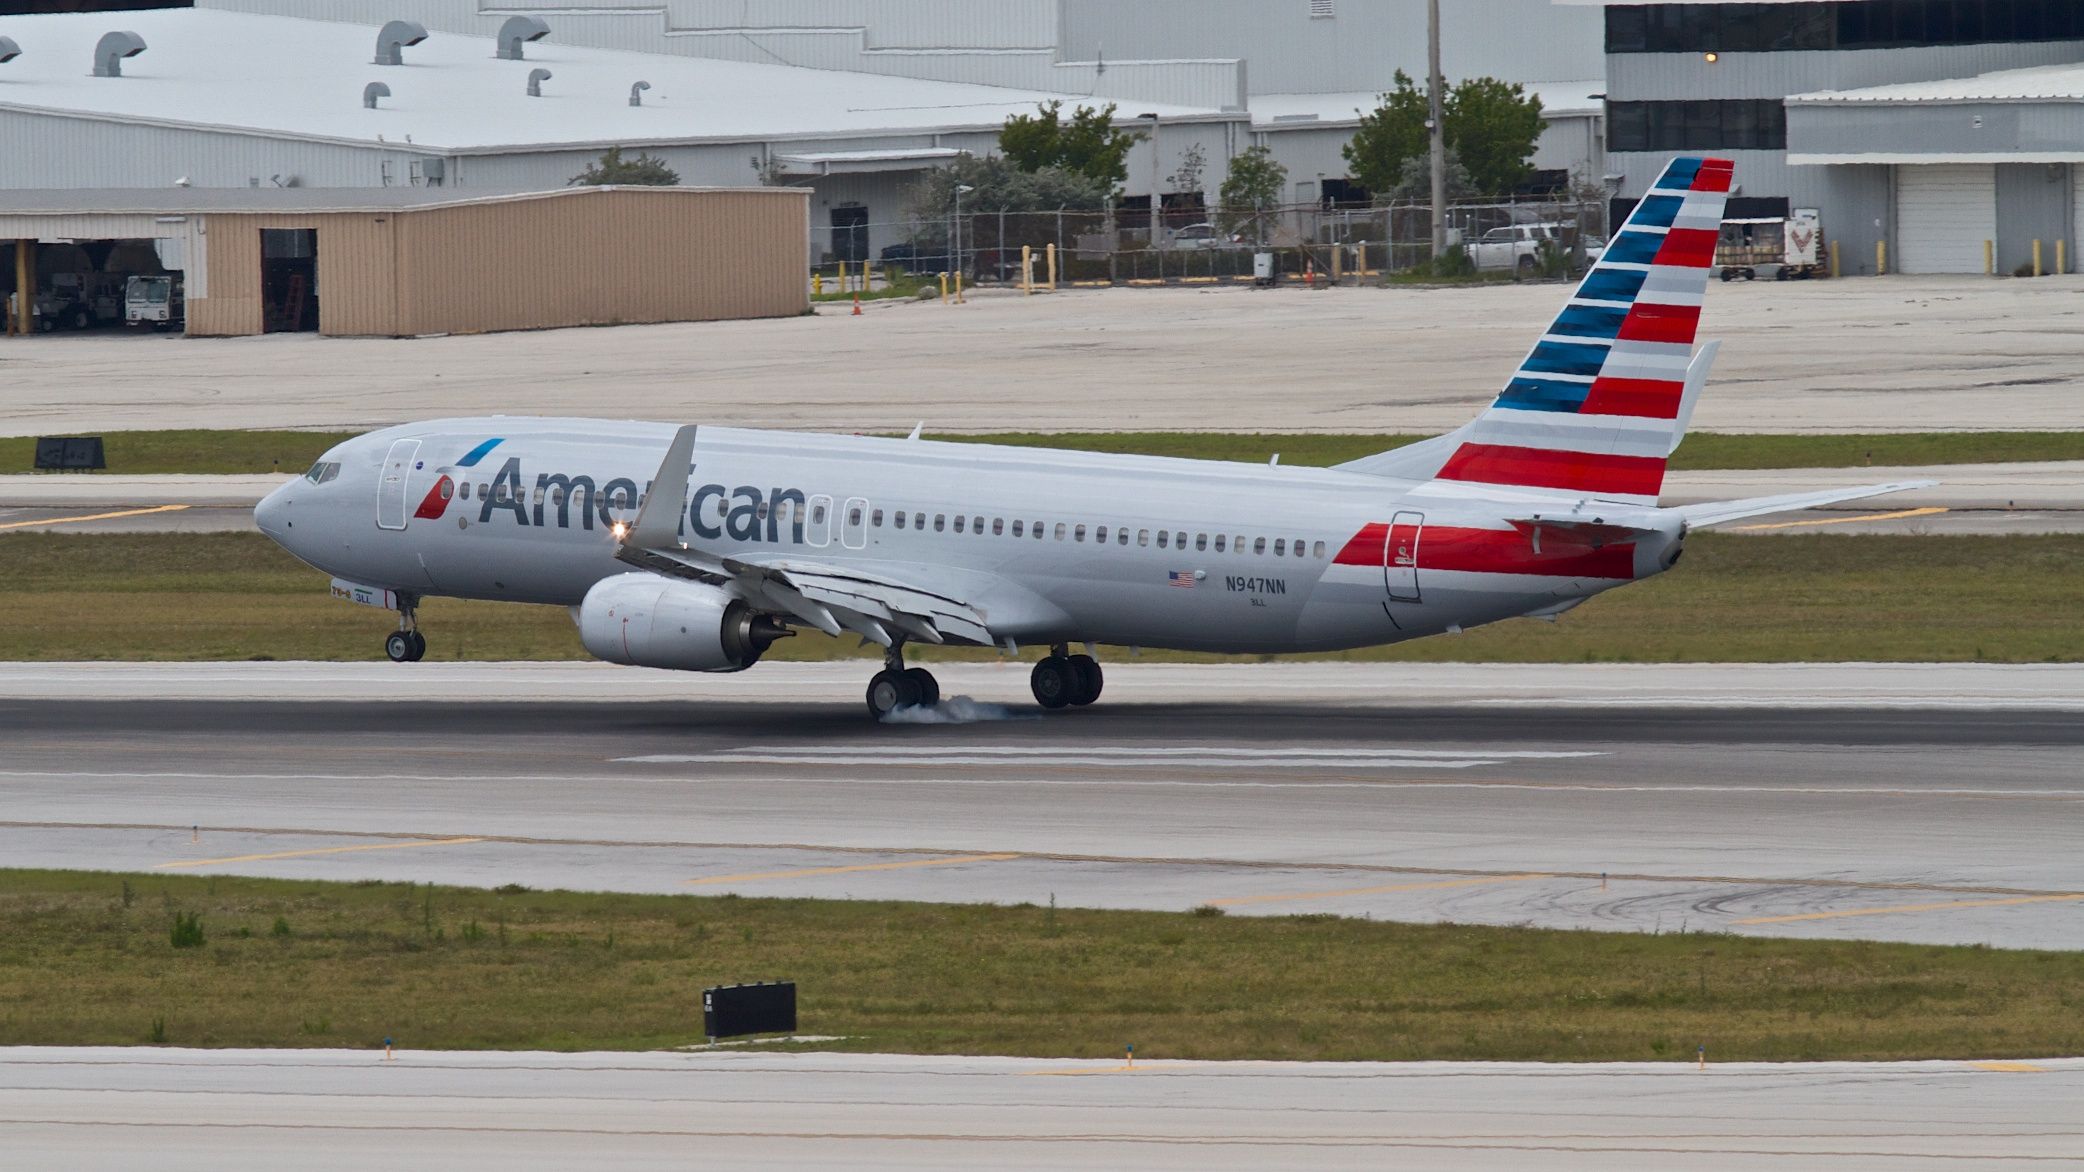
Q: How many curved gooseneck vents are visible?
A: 7